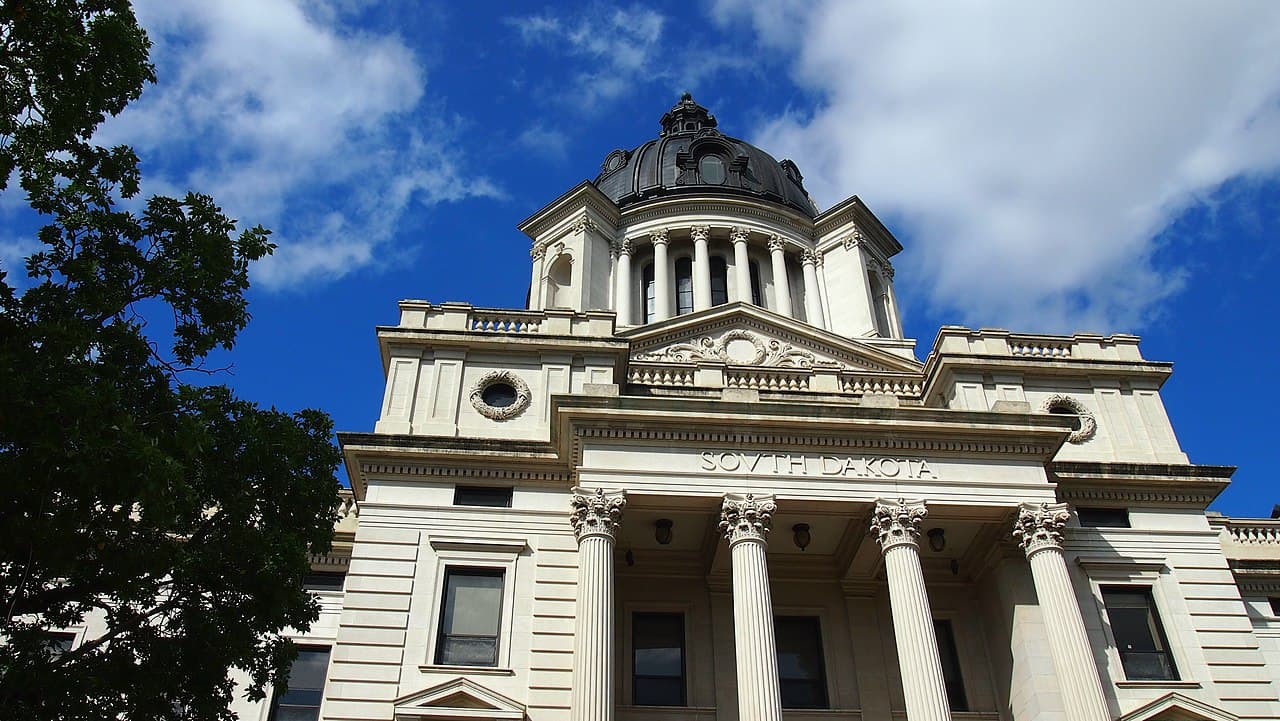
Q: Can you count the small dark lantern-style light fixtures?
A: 3